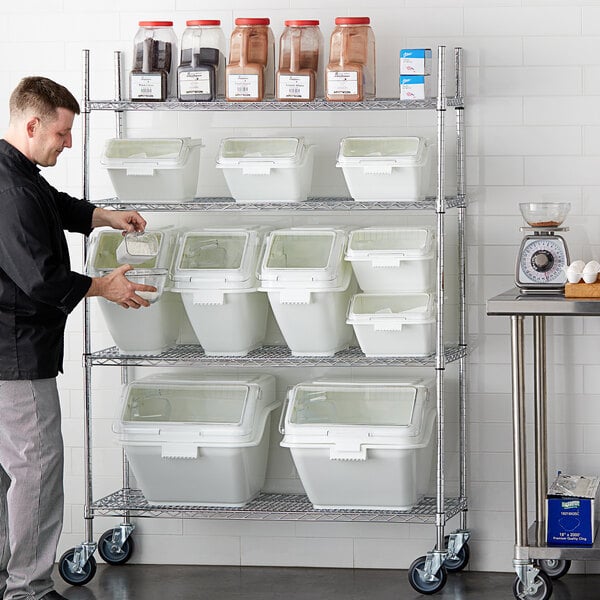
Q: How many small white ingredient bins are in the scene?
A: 5